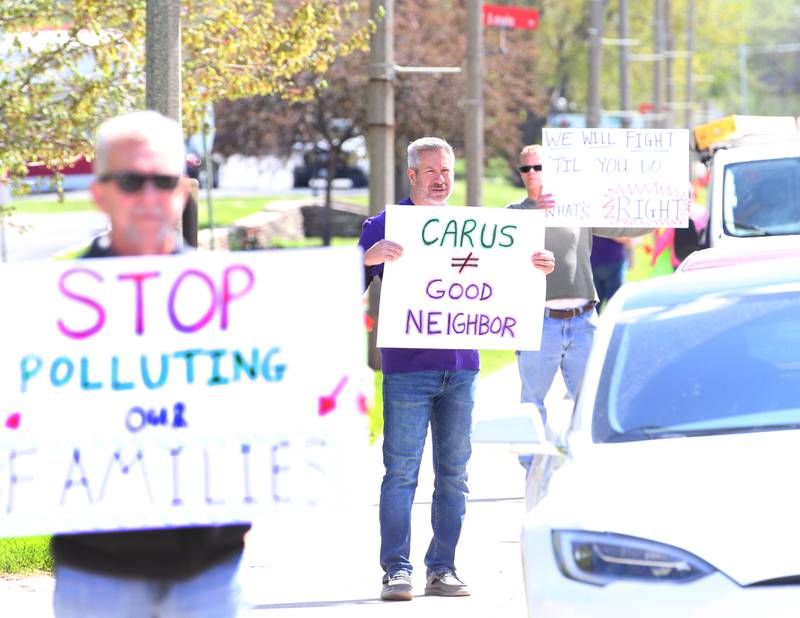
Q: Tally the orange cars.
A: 0